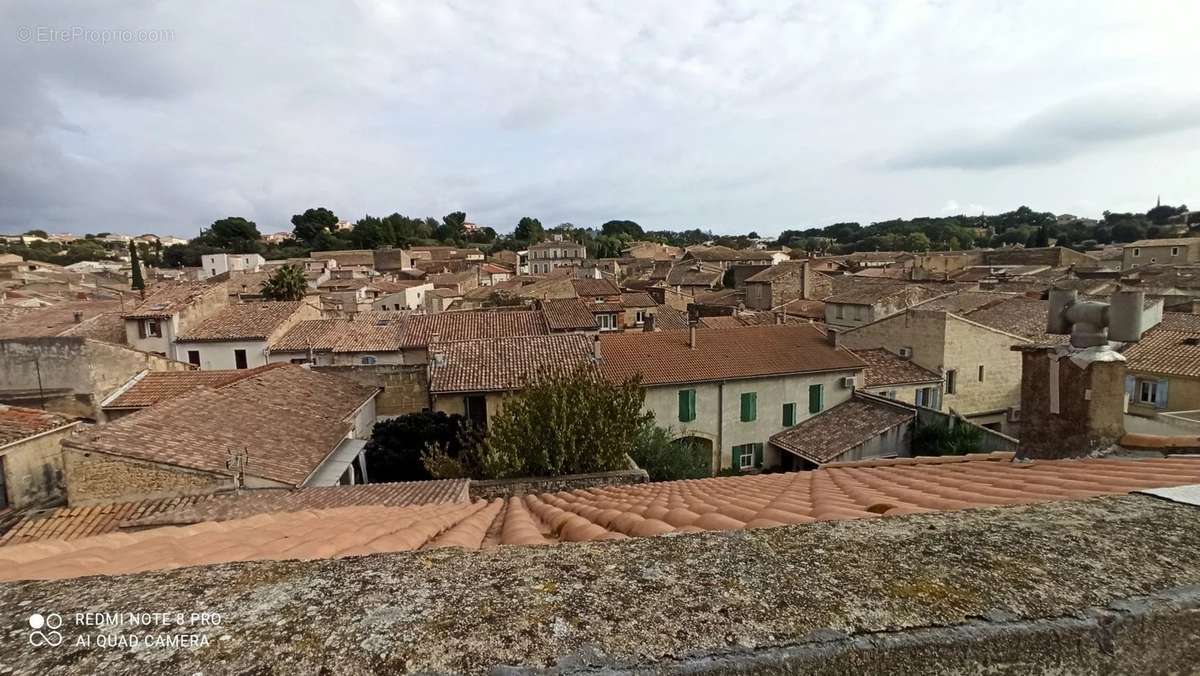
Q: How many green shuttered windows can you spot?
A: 5